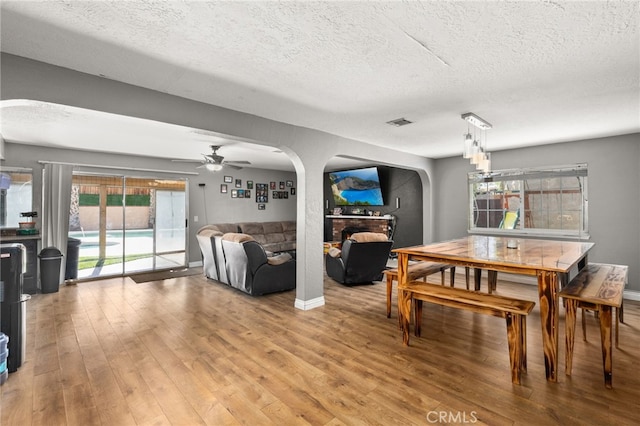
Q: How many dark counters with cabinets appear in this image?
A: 1